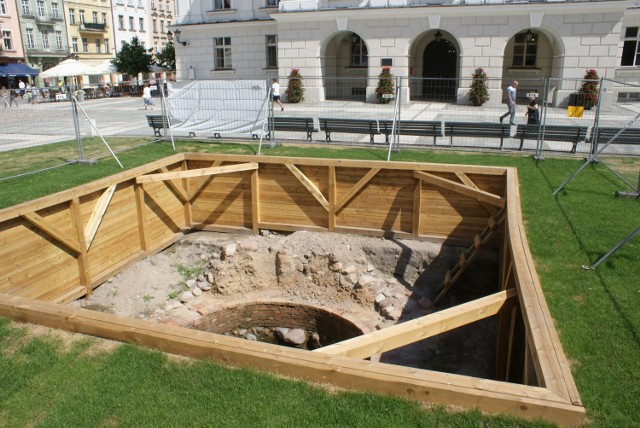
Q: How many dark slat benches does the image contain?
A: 7